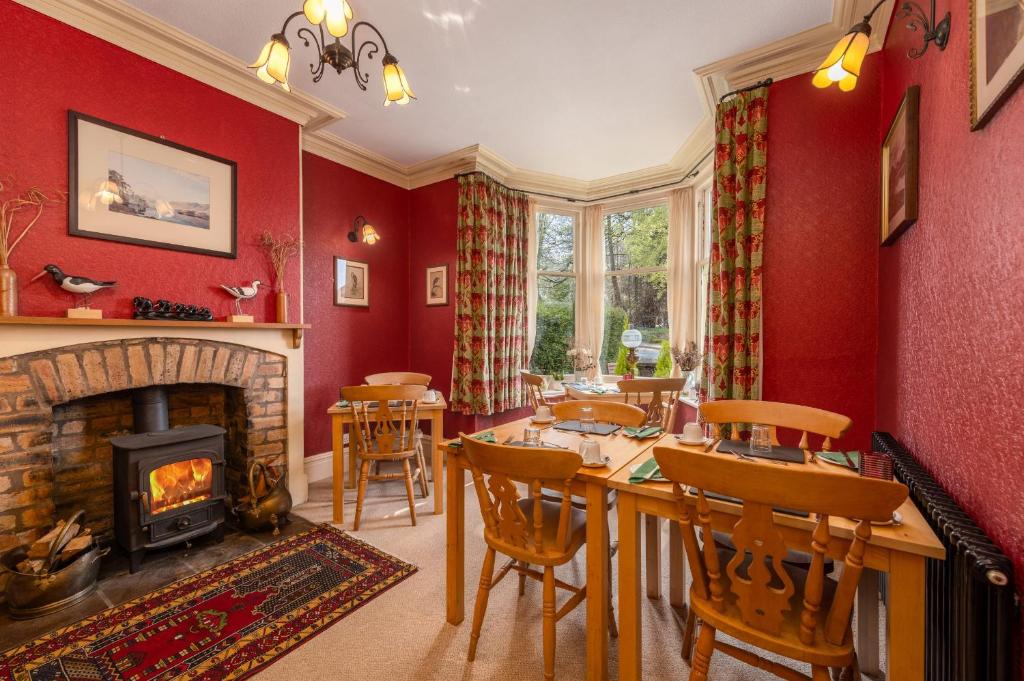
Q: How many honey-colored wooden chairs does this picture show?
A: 8